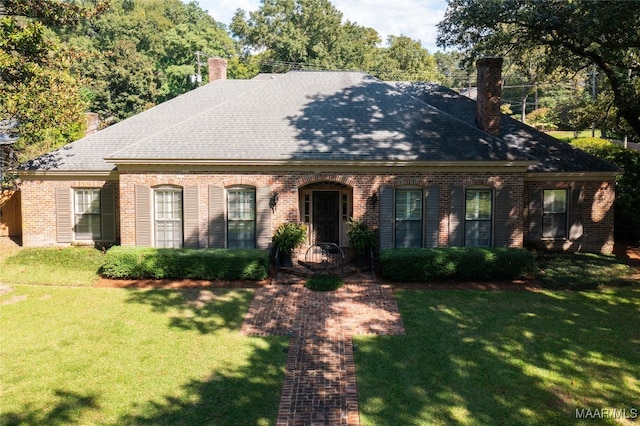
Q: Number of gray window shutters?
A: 12